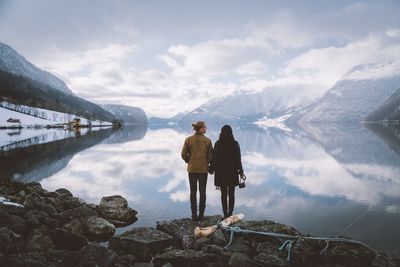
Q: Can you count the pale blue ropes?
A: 1